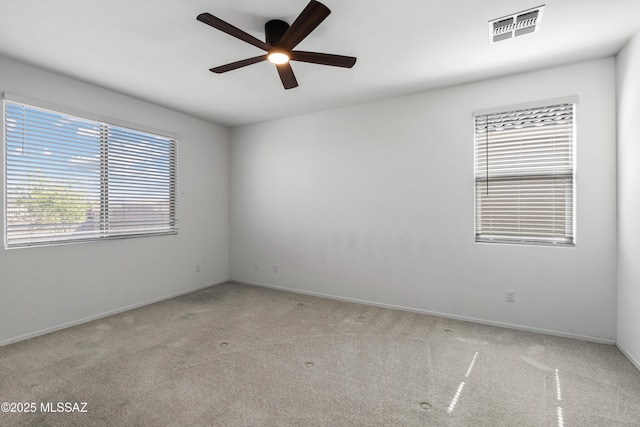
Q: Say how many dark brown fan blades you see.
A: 5